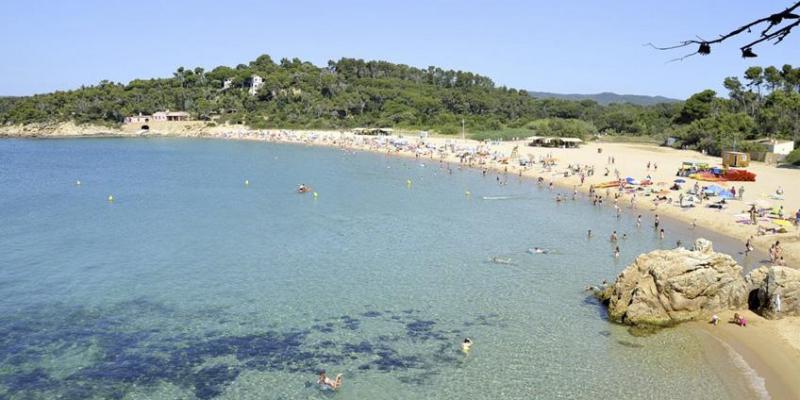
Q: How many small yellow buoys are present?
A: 6